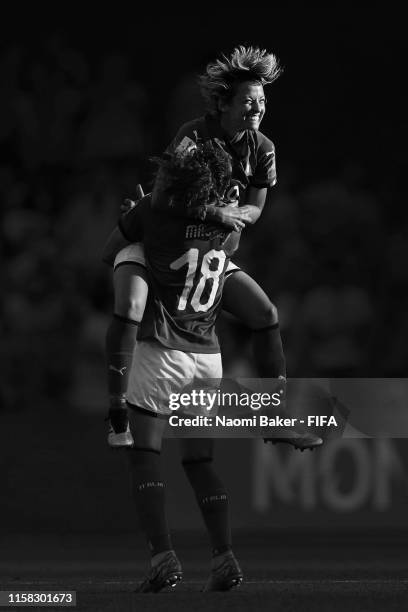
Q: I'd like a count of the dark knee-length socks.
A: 4